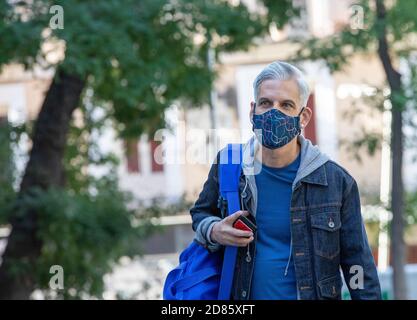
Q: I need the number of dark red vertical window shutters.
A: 3